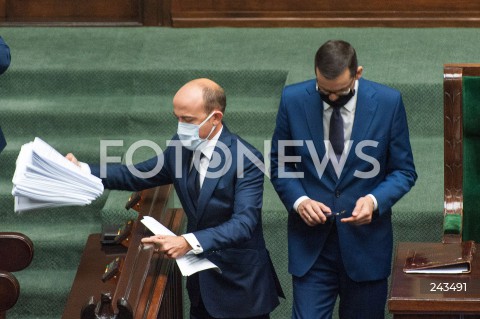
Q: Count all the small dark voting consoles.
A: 3